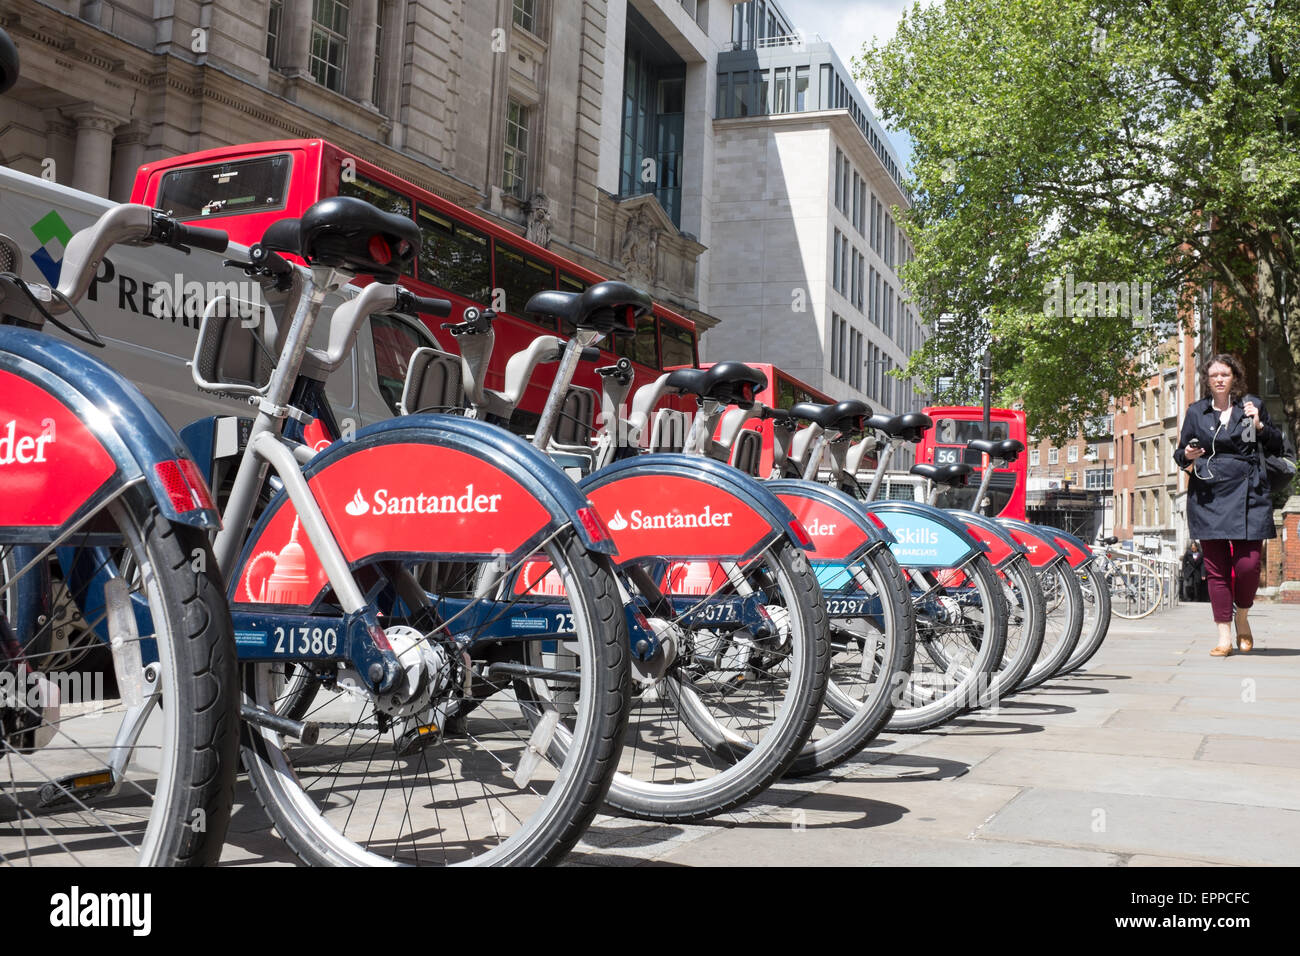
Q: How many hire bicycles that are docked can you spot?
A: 8